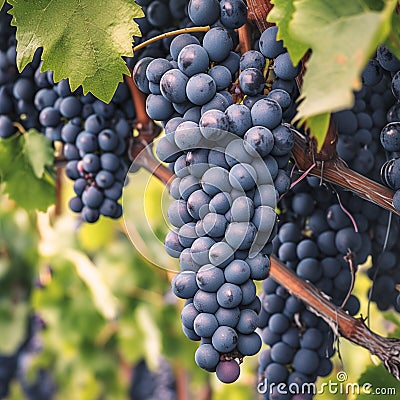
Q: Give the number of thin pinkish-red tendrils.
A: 2